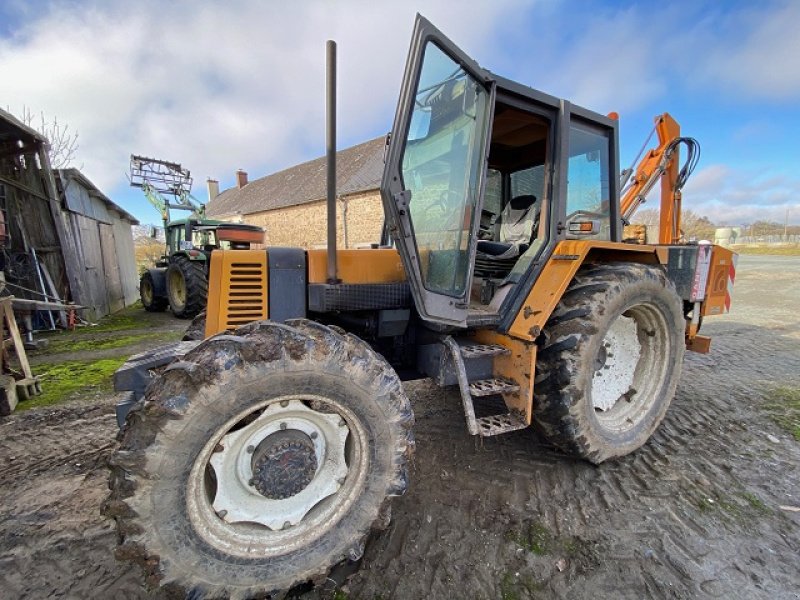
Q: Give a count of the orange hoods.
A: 1